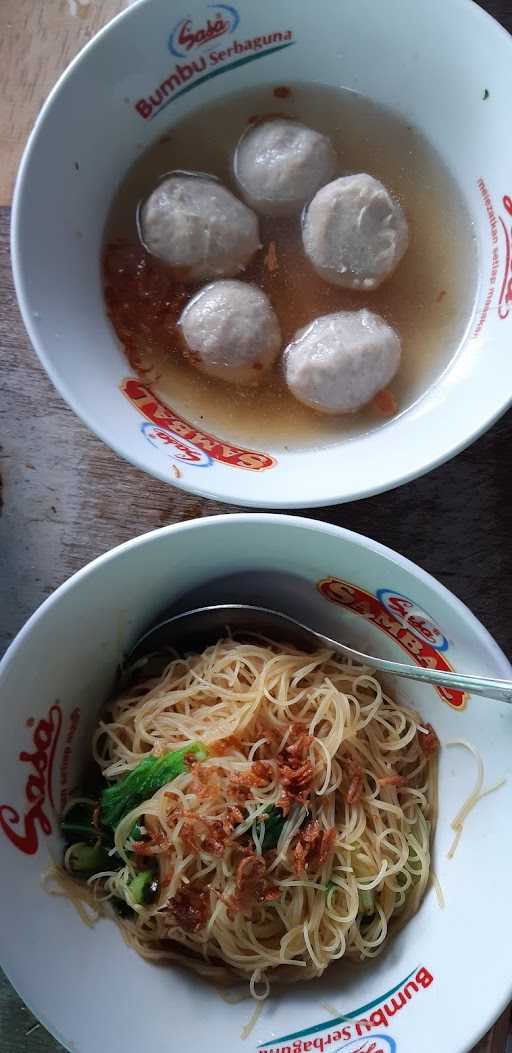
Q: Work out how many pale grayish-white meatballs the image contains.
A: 5